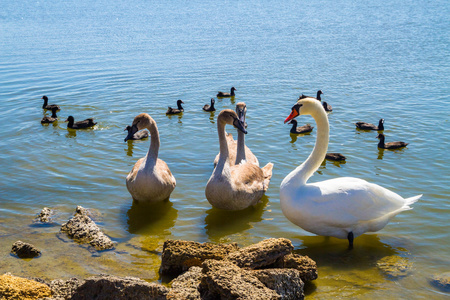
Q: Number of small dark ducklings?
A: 13